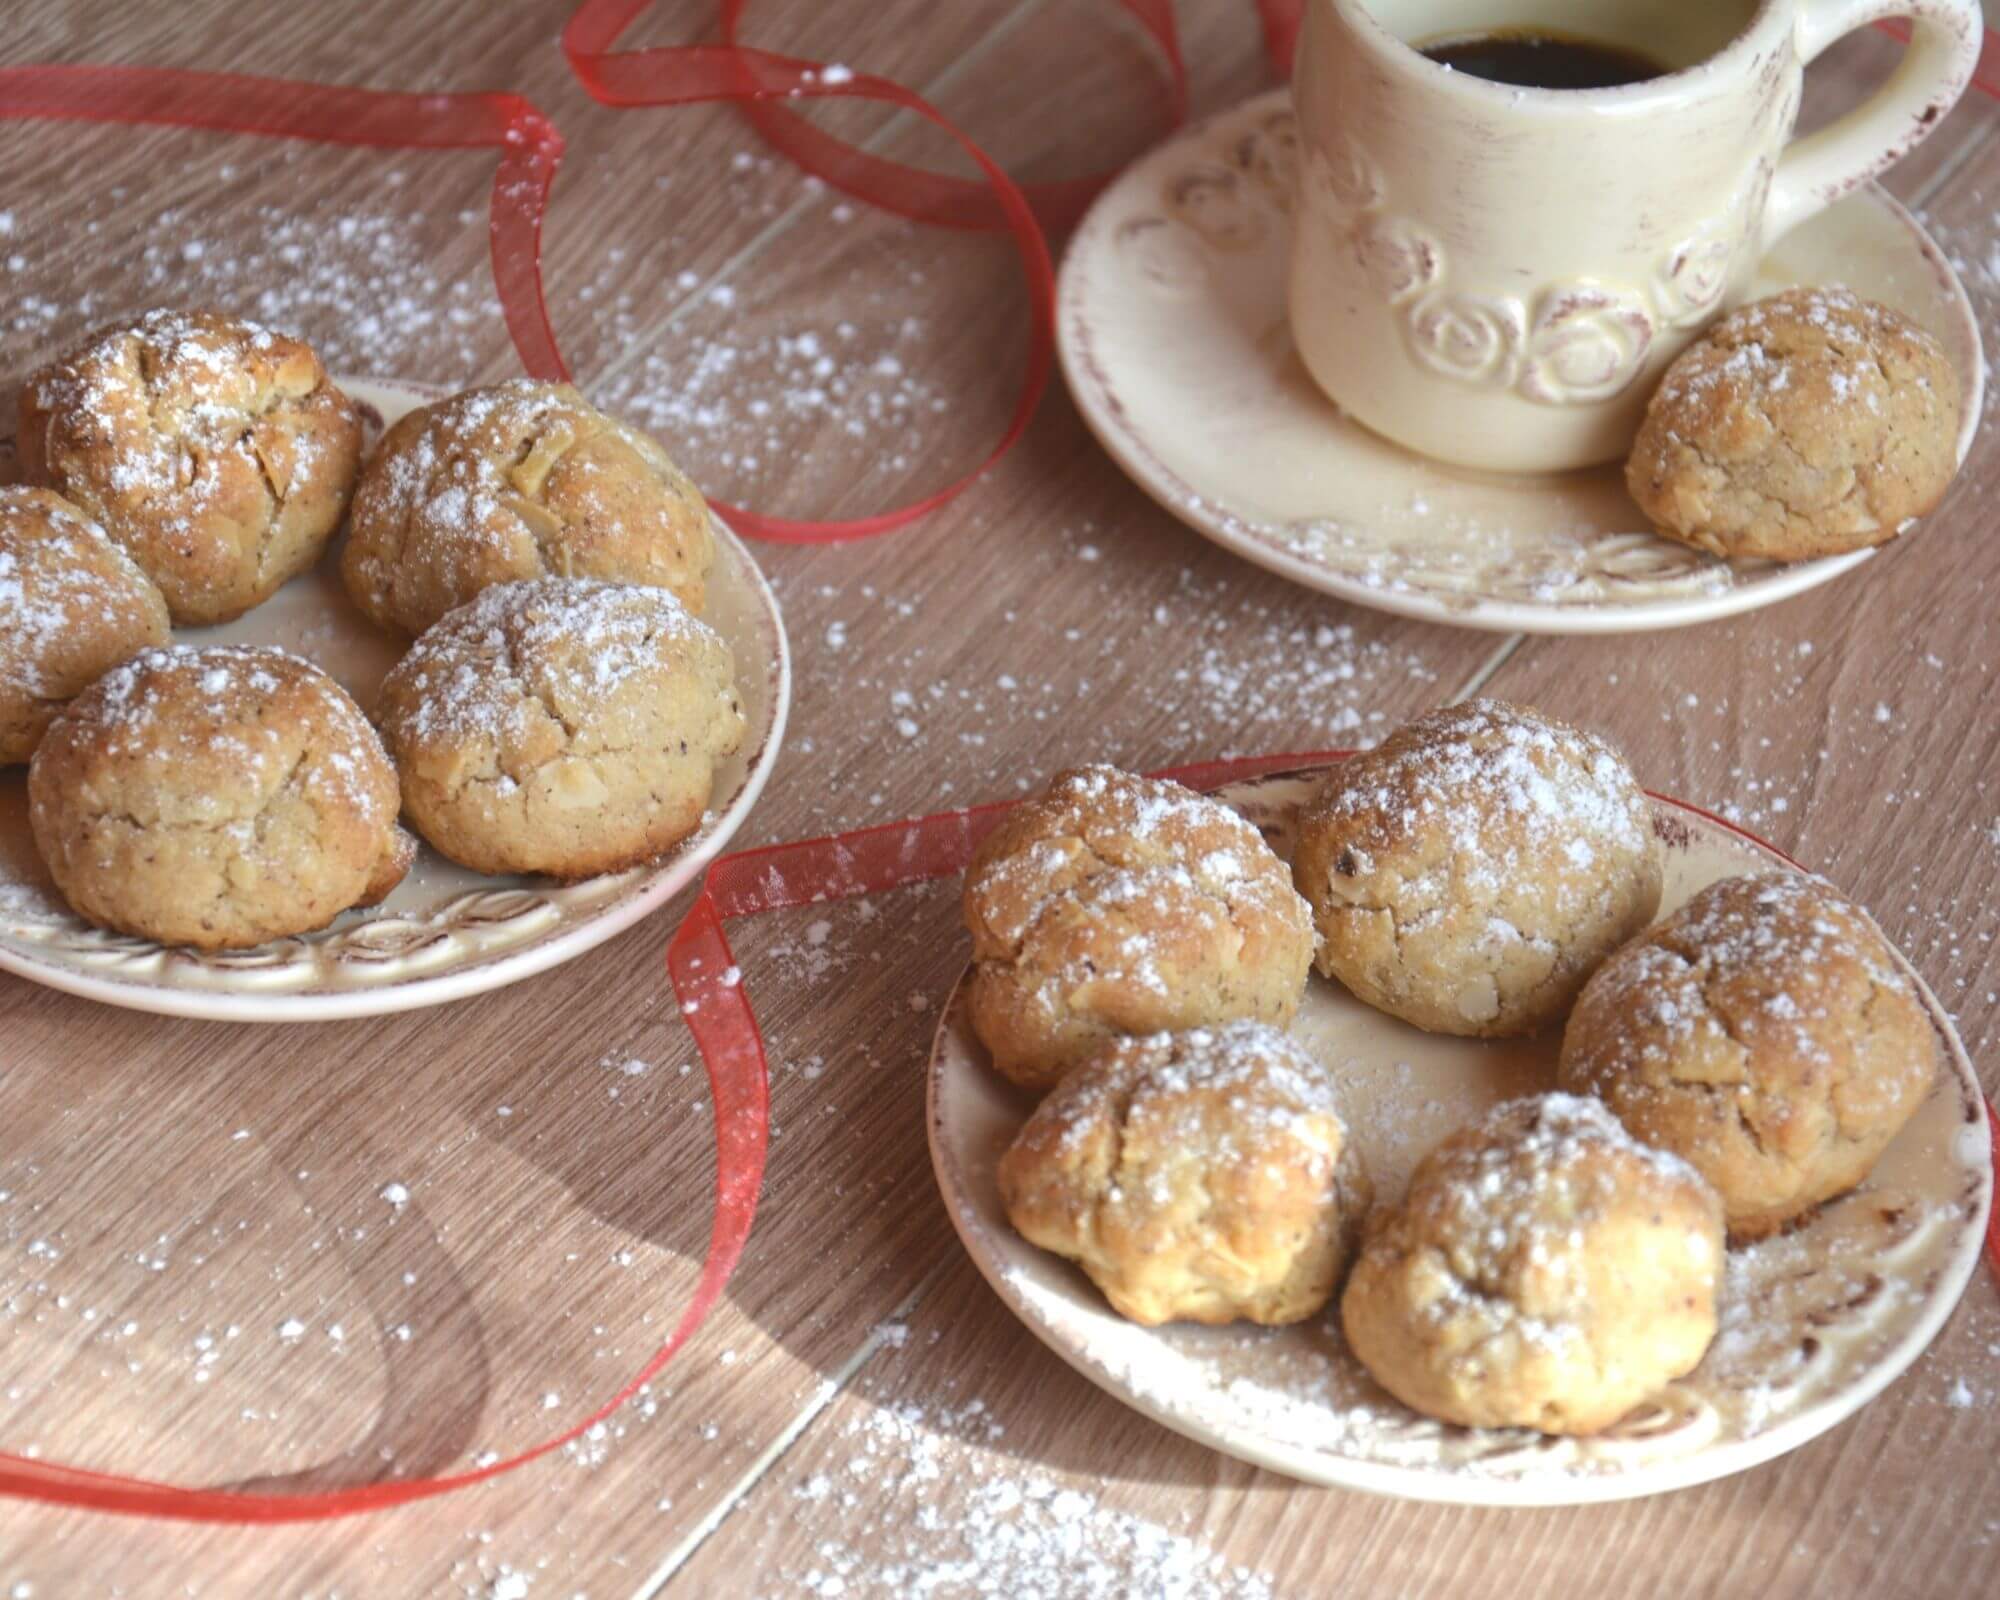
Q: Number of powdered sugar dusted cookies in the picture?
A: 11